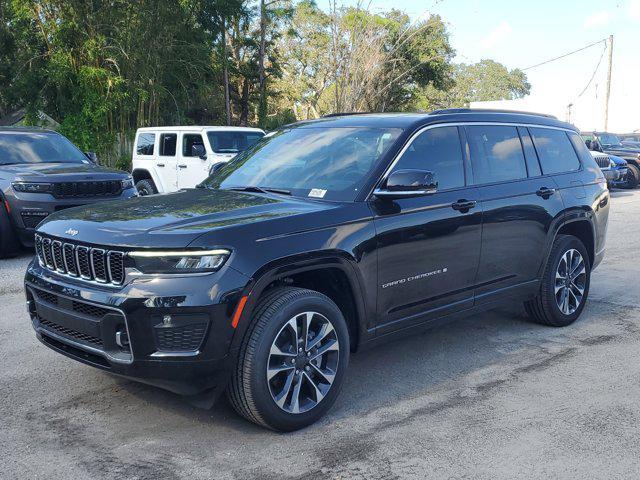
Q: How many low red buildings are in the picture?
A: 0